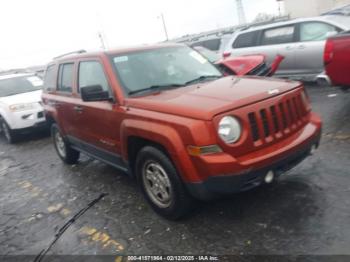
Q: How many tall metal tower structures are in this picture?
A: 1